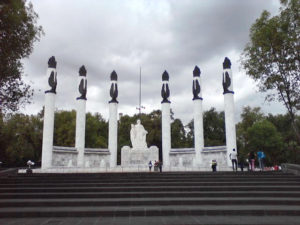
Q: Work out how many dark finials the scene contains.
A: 6